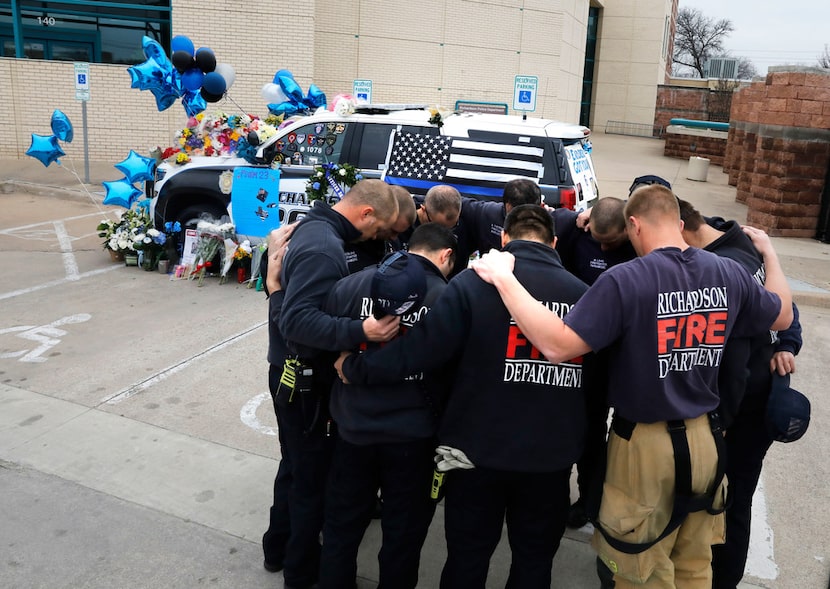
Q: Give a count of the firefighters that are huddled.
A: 10